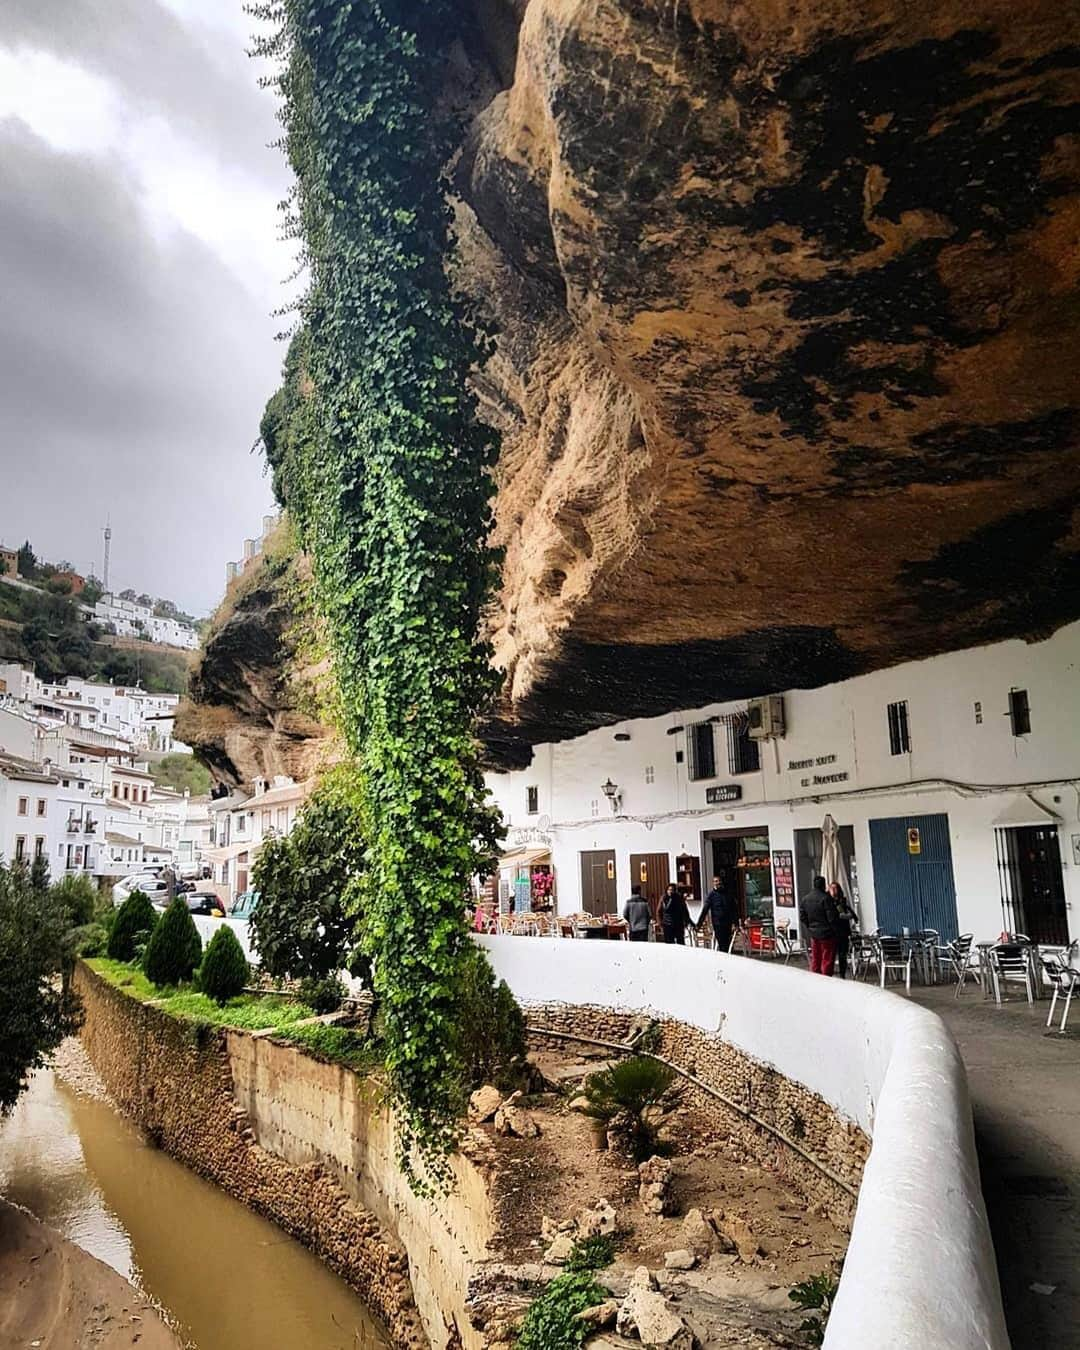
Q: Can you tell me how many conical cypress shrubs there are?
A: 3